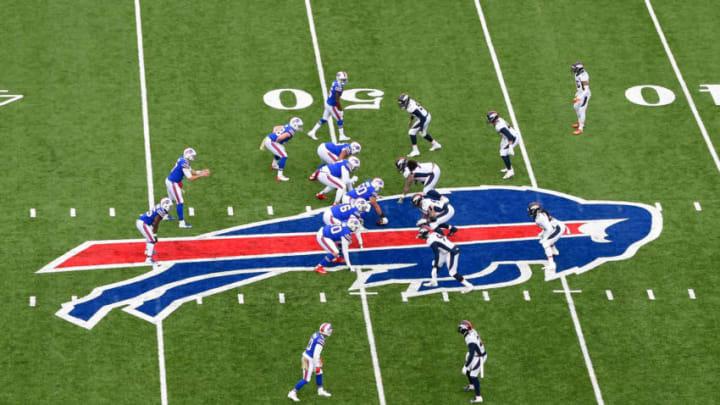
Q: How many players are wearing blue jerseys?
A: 10